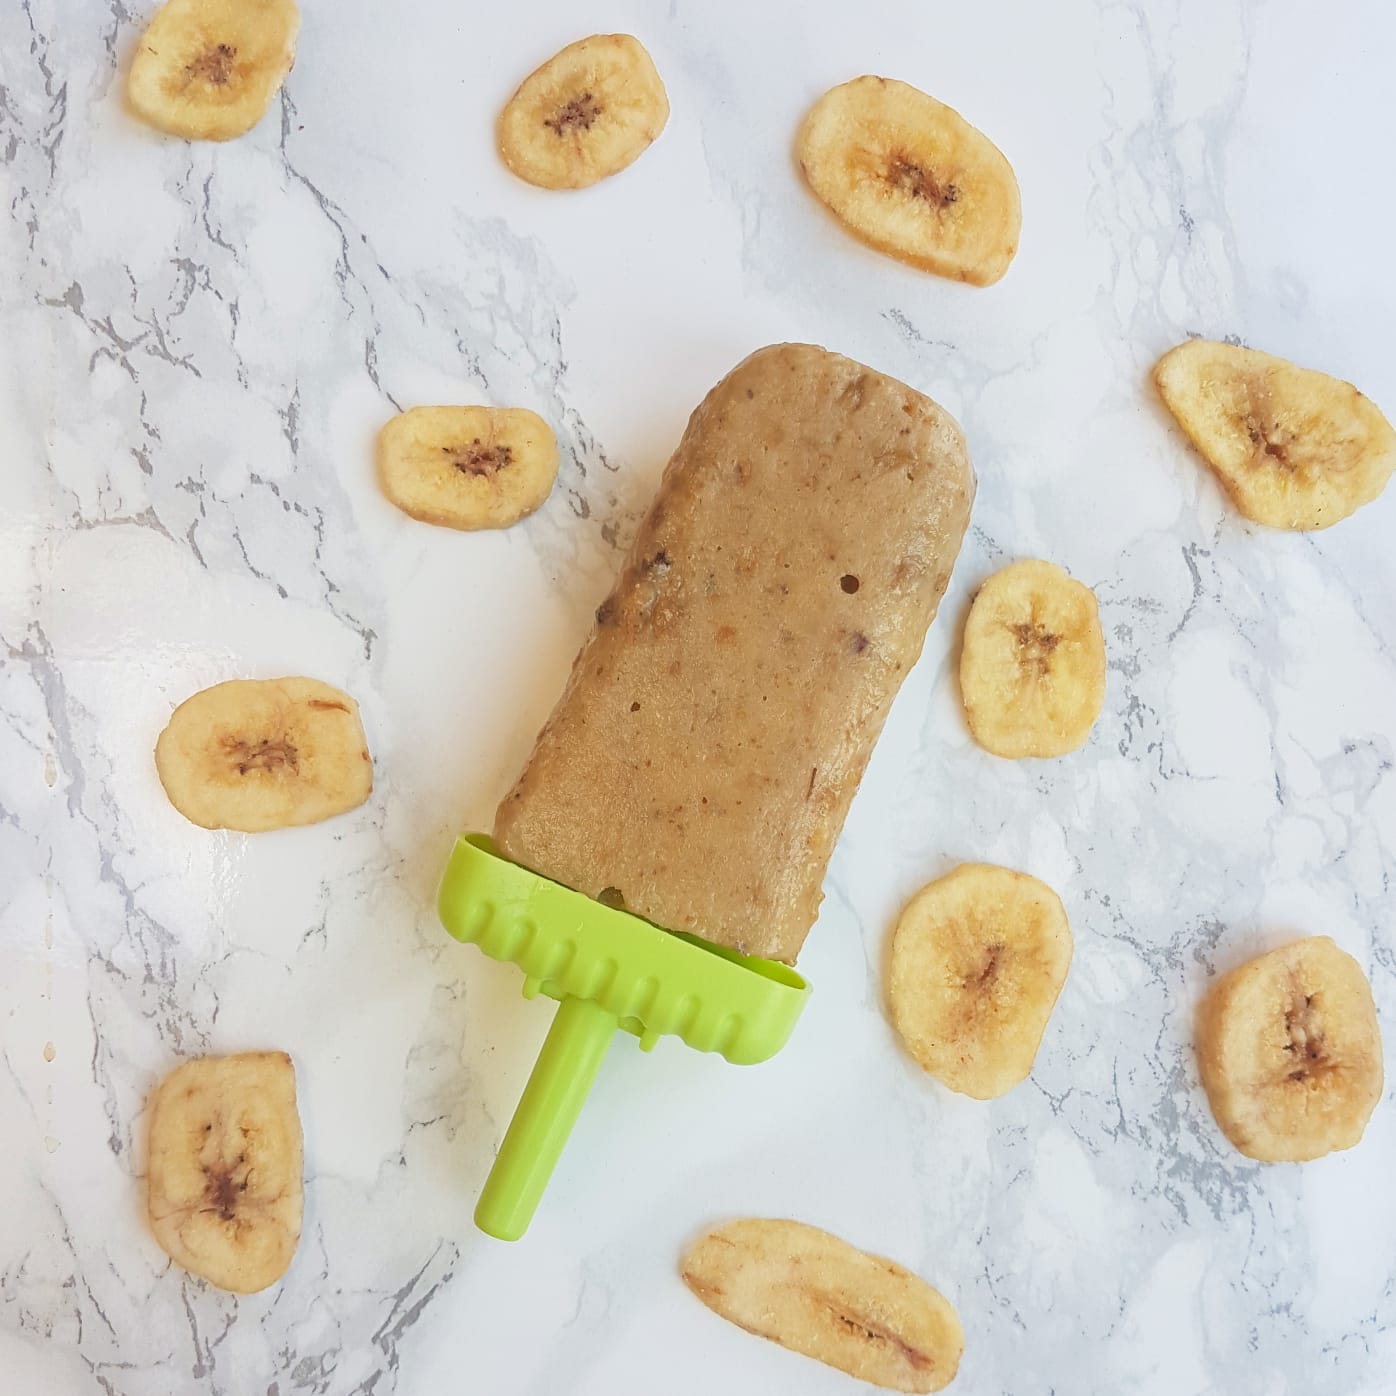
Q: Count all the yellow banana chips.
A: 11